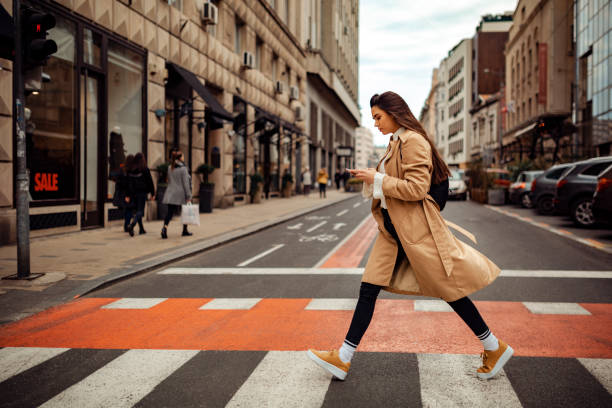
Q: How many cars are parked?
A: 4